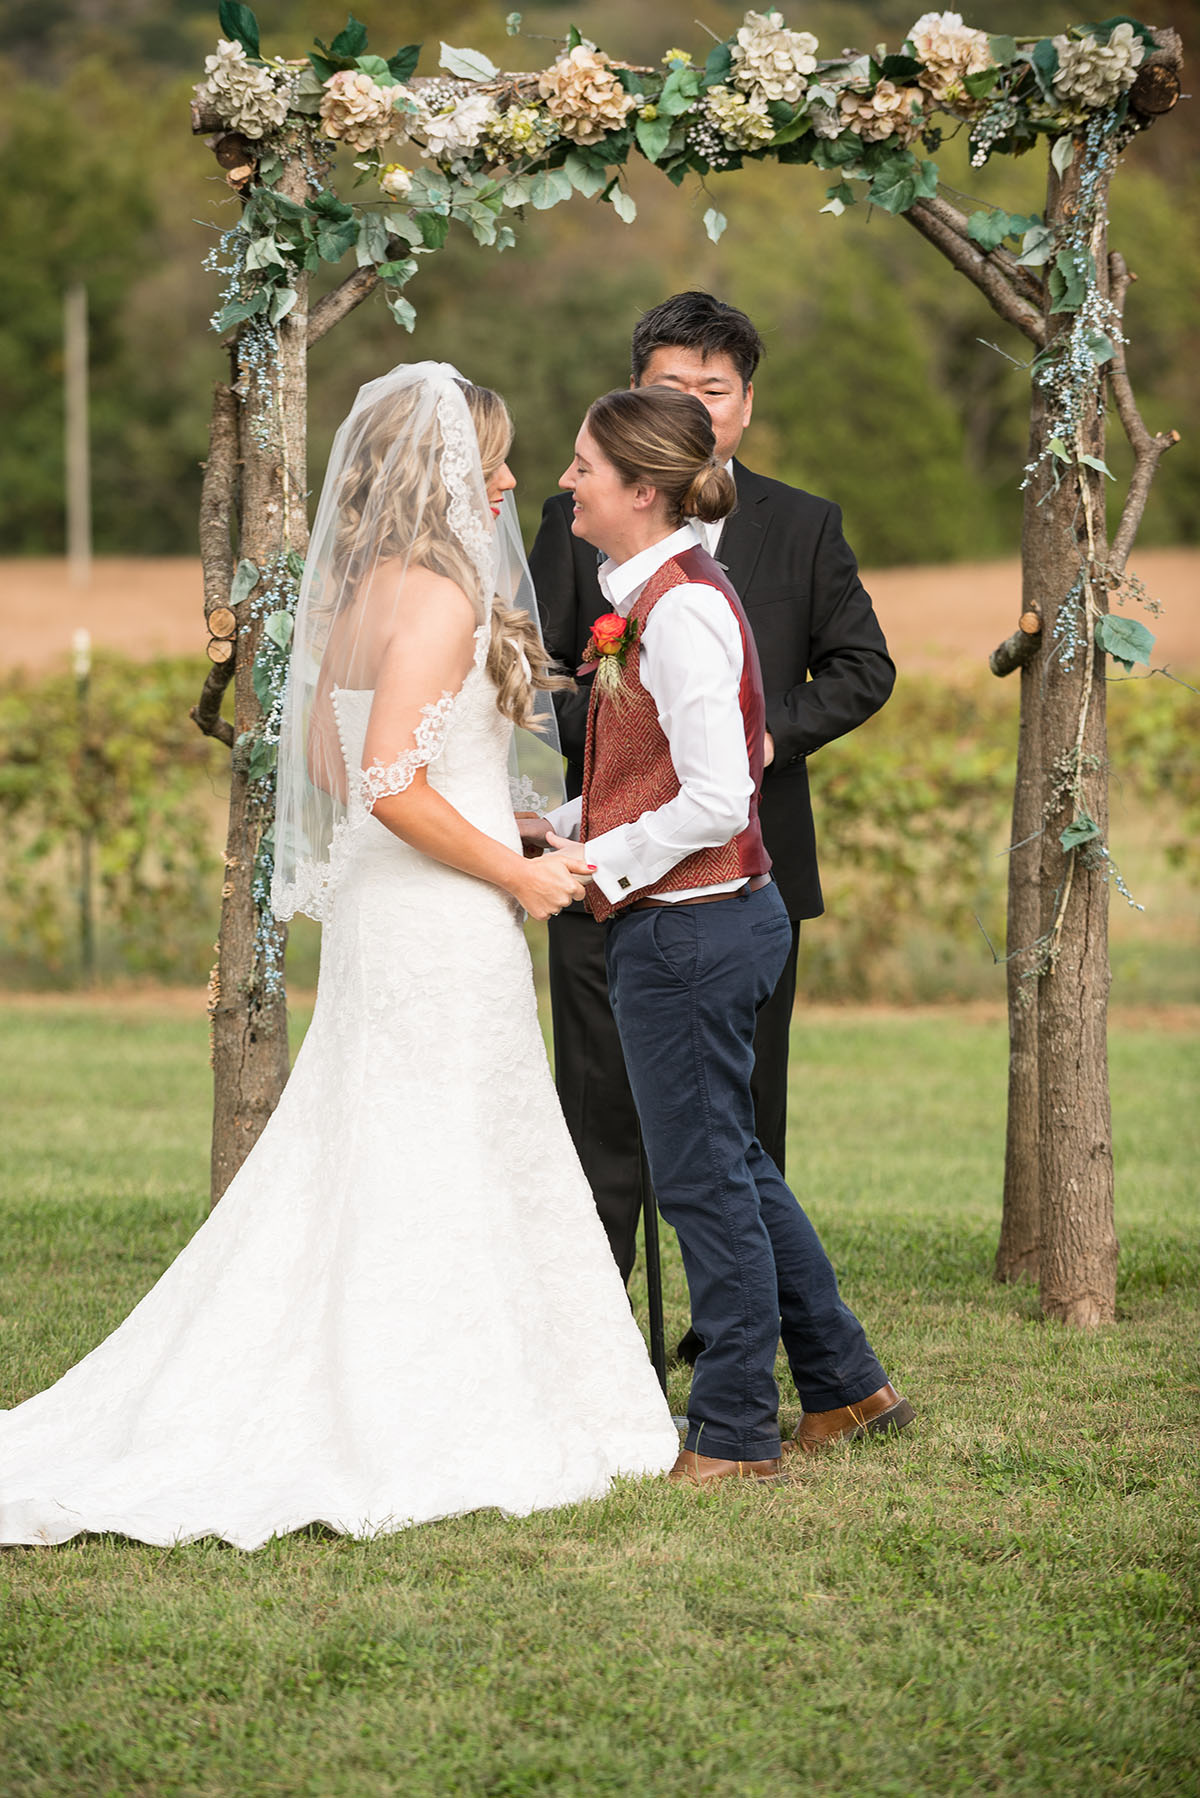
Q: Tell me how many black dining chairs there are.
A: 0